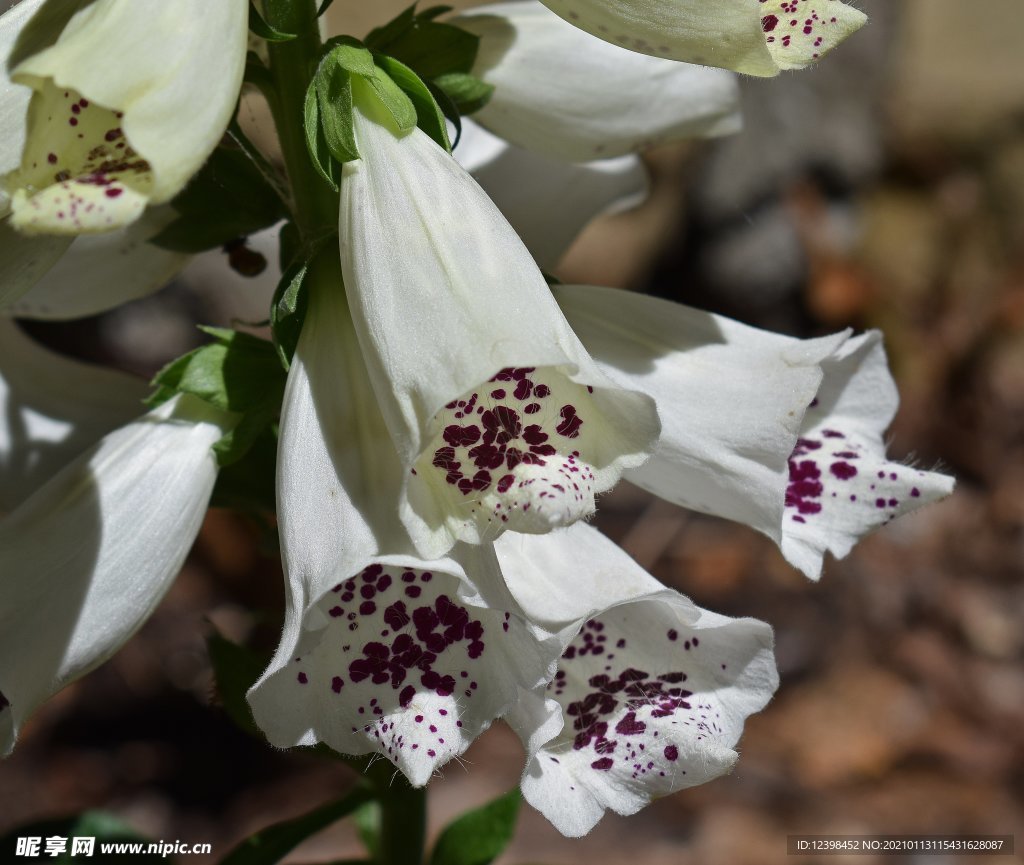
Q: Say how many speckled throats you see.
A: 6